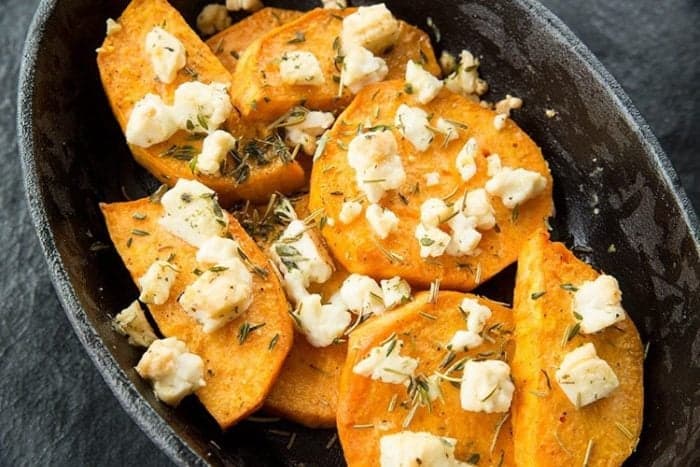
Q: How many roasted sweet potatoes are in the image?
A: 8